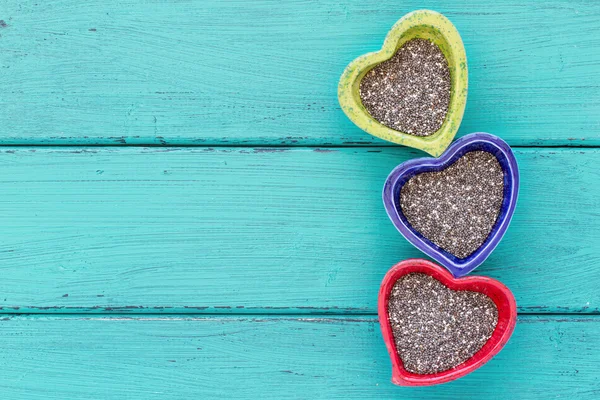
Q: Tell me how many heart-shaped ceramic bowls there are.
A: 3